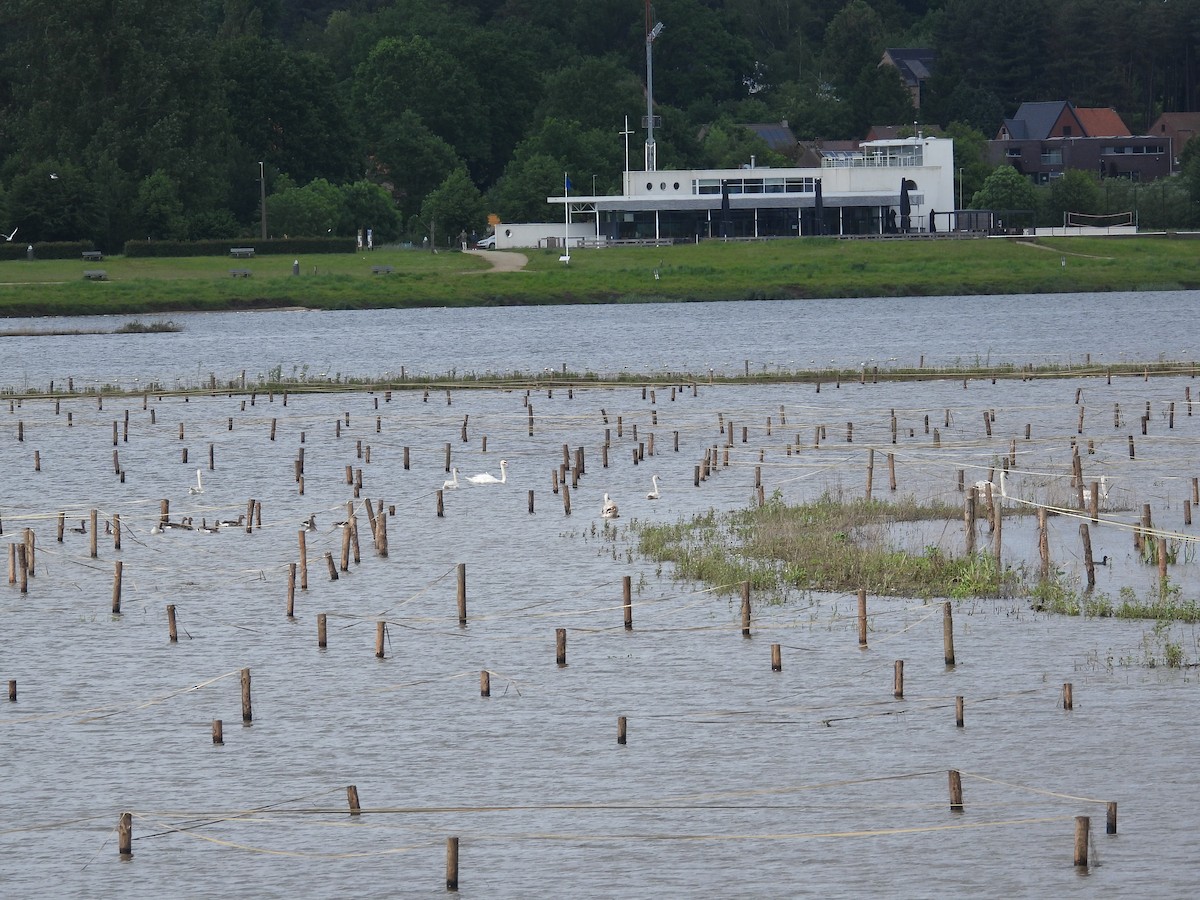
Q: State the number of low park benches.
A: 5